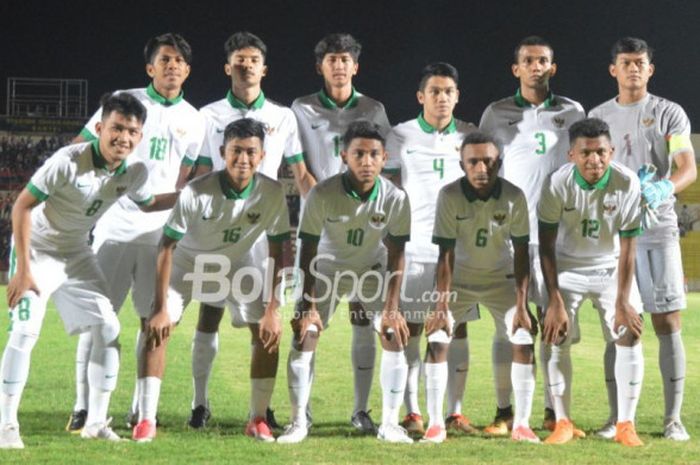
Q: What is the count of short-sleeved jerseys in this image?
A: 11